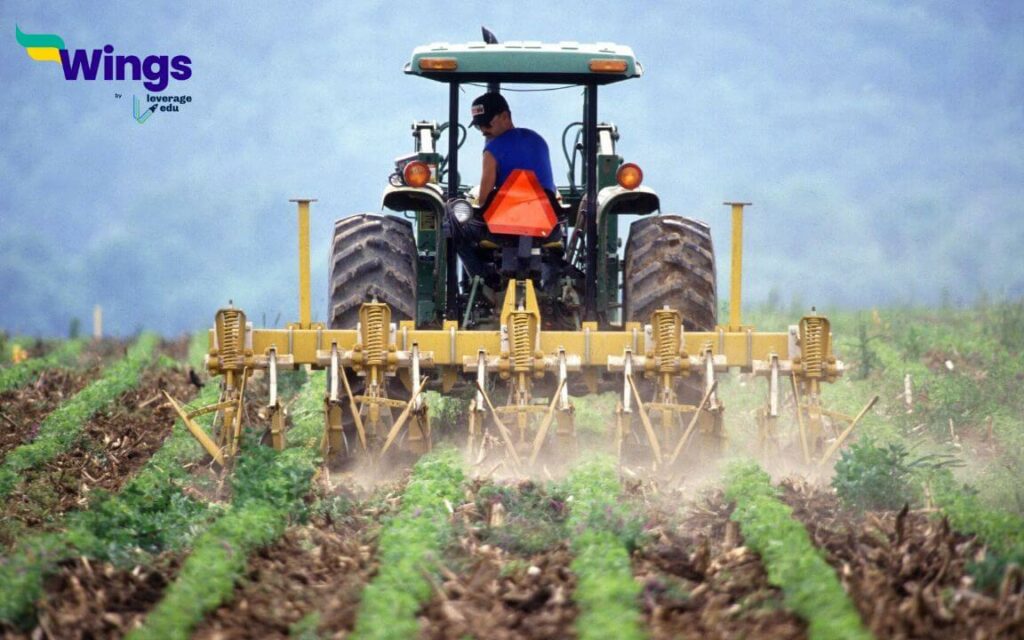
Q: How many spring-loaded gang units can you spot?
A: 5